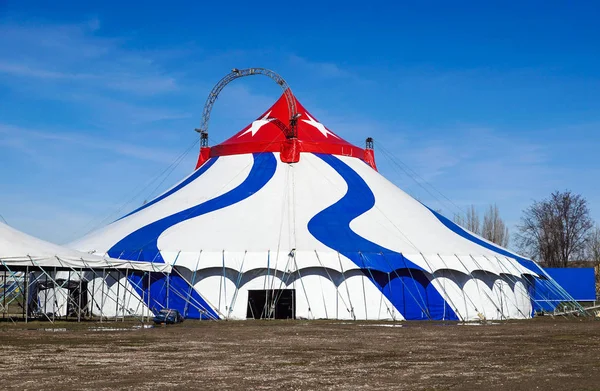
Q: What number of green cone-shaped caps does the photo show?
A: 0